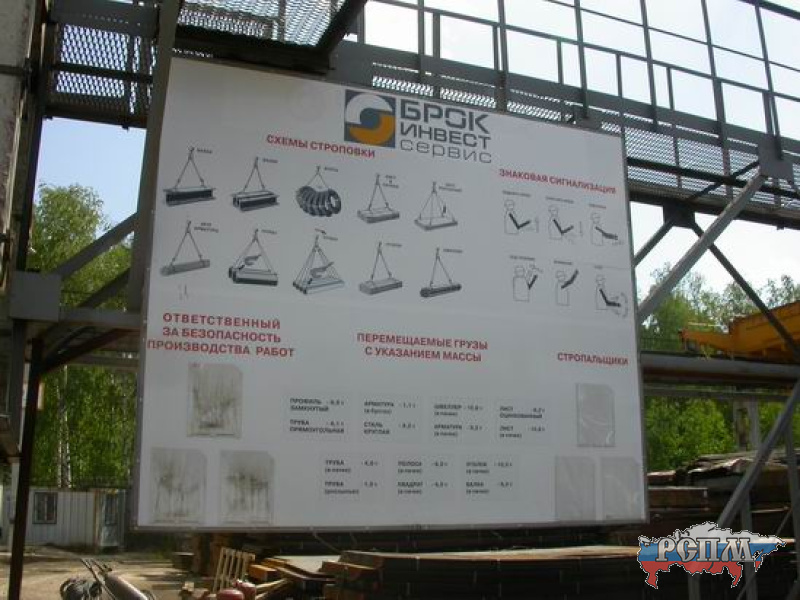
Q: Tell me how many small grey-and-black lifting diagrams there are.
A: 10